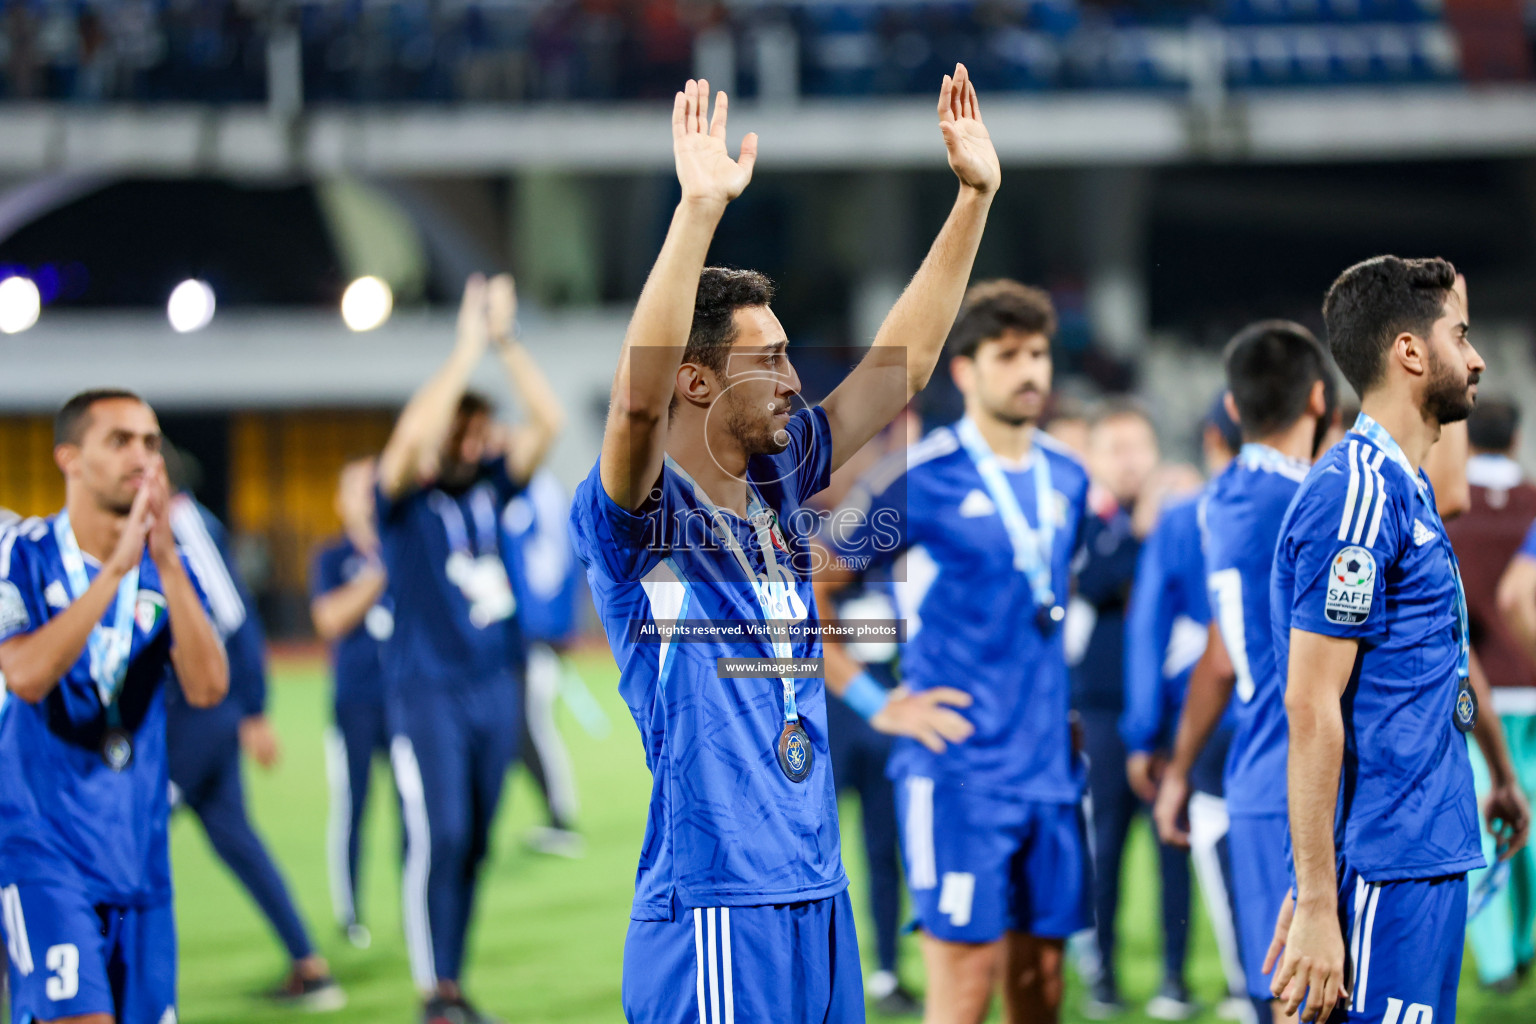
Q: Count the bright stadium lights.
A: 3